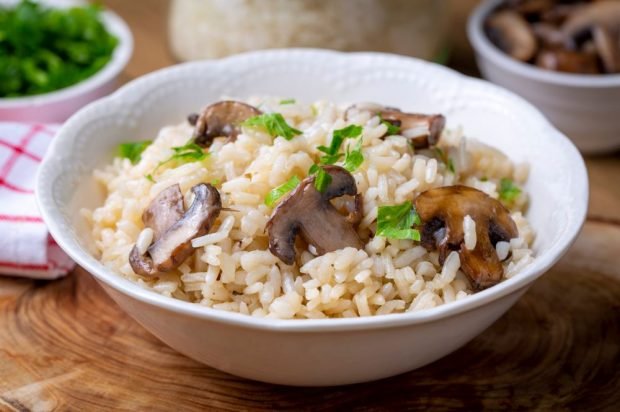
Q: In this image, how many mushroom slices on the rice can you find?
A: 5